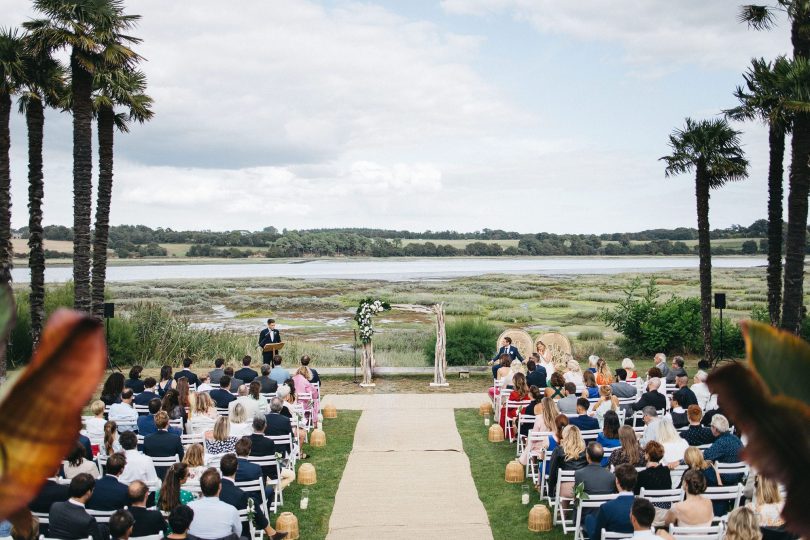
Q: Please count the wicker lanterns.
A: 8